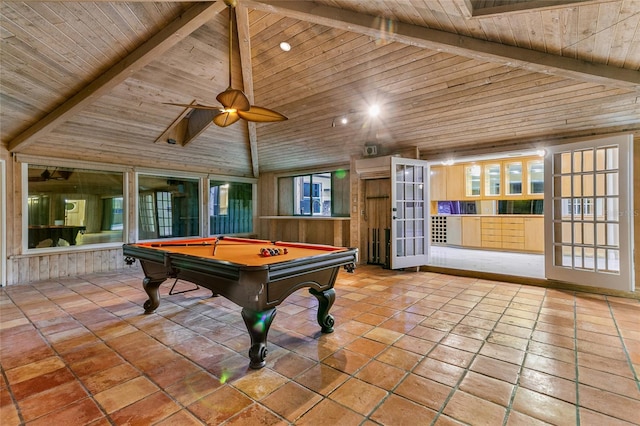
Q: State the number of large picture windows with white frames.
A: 3